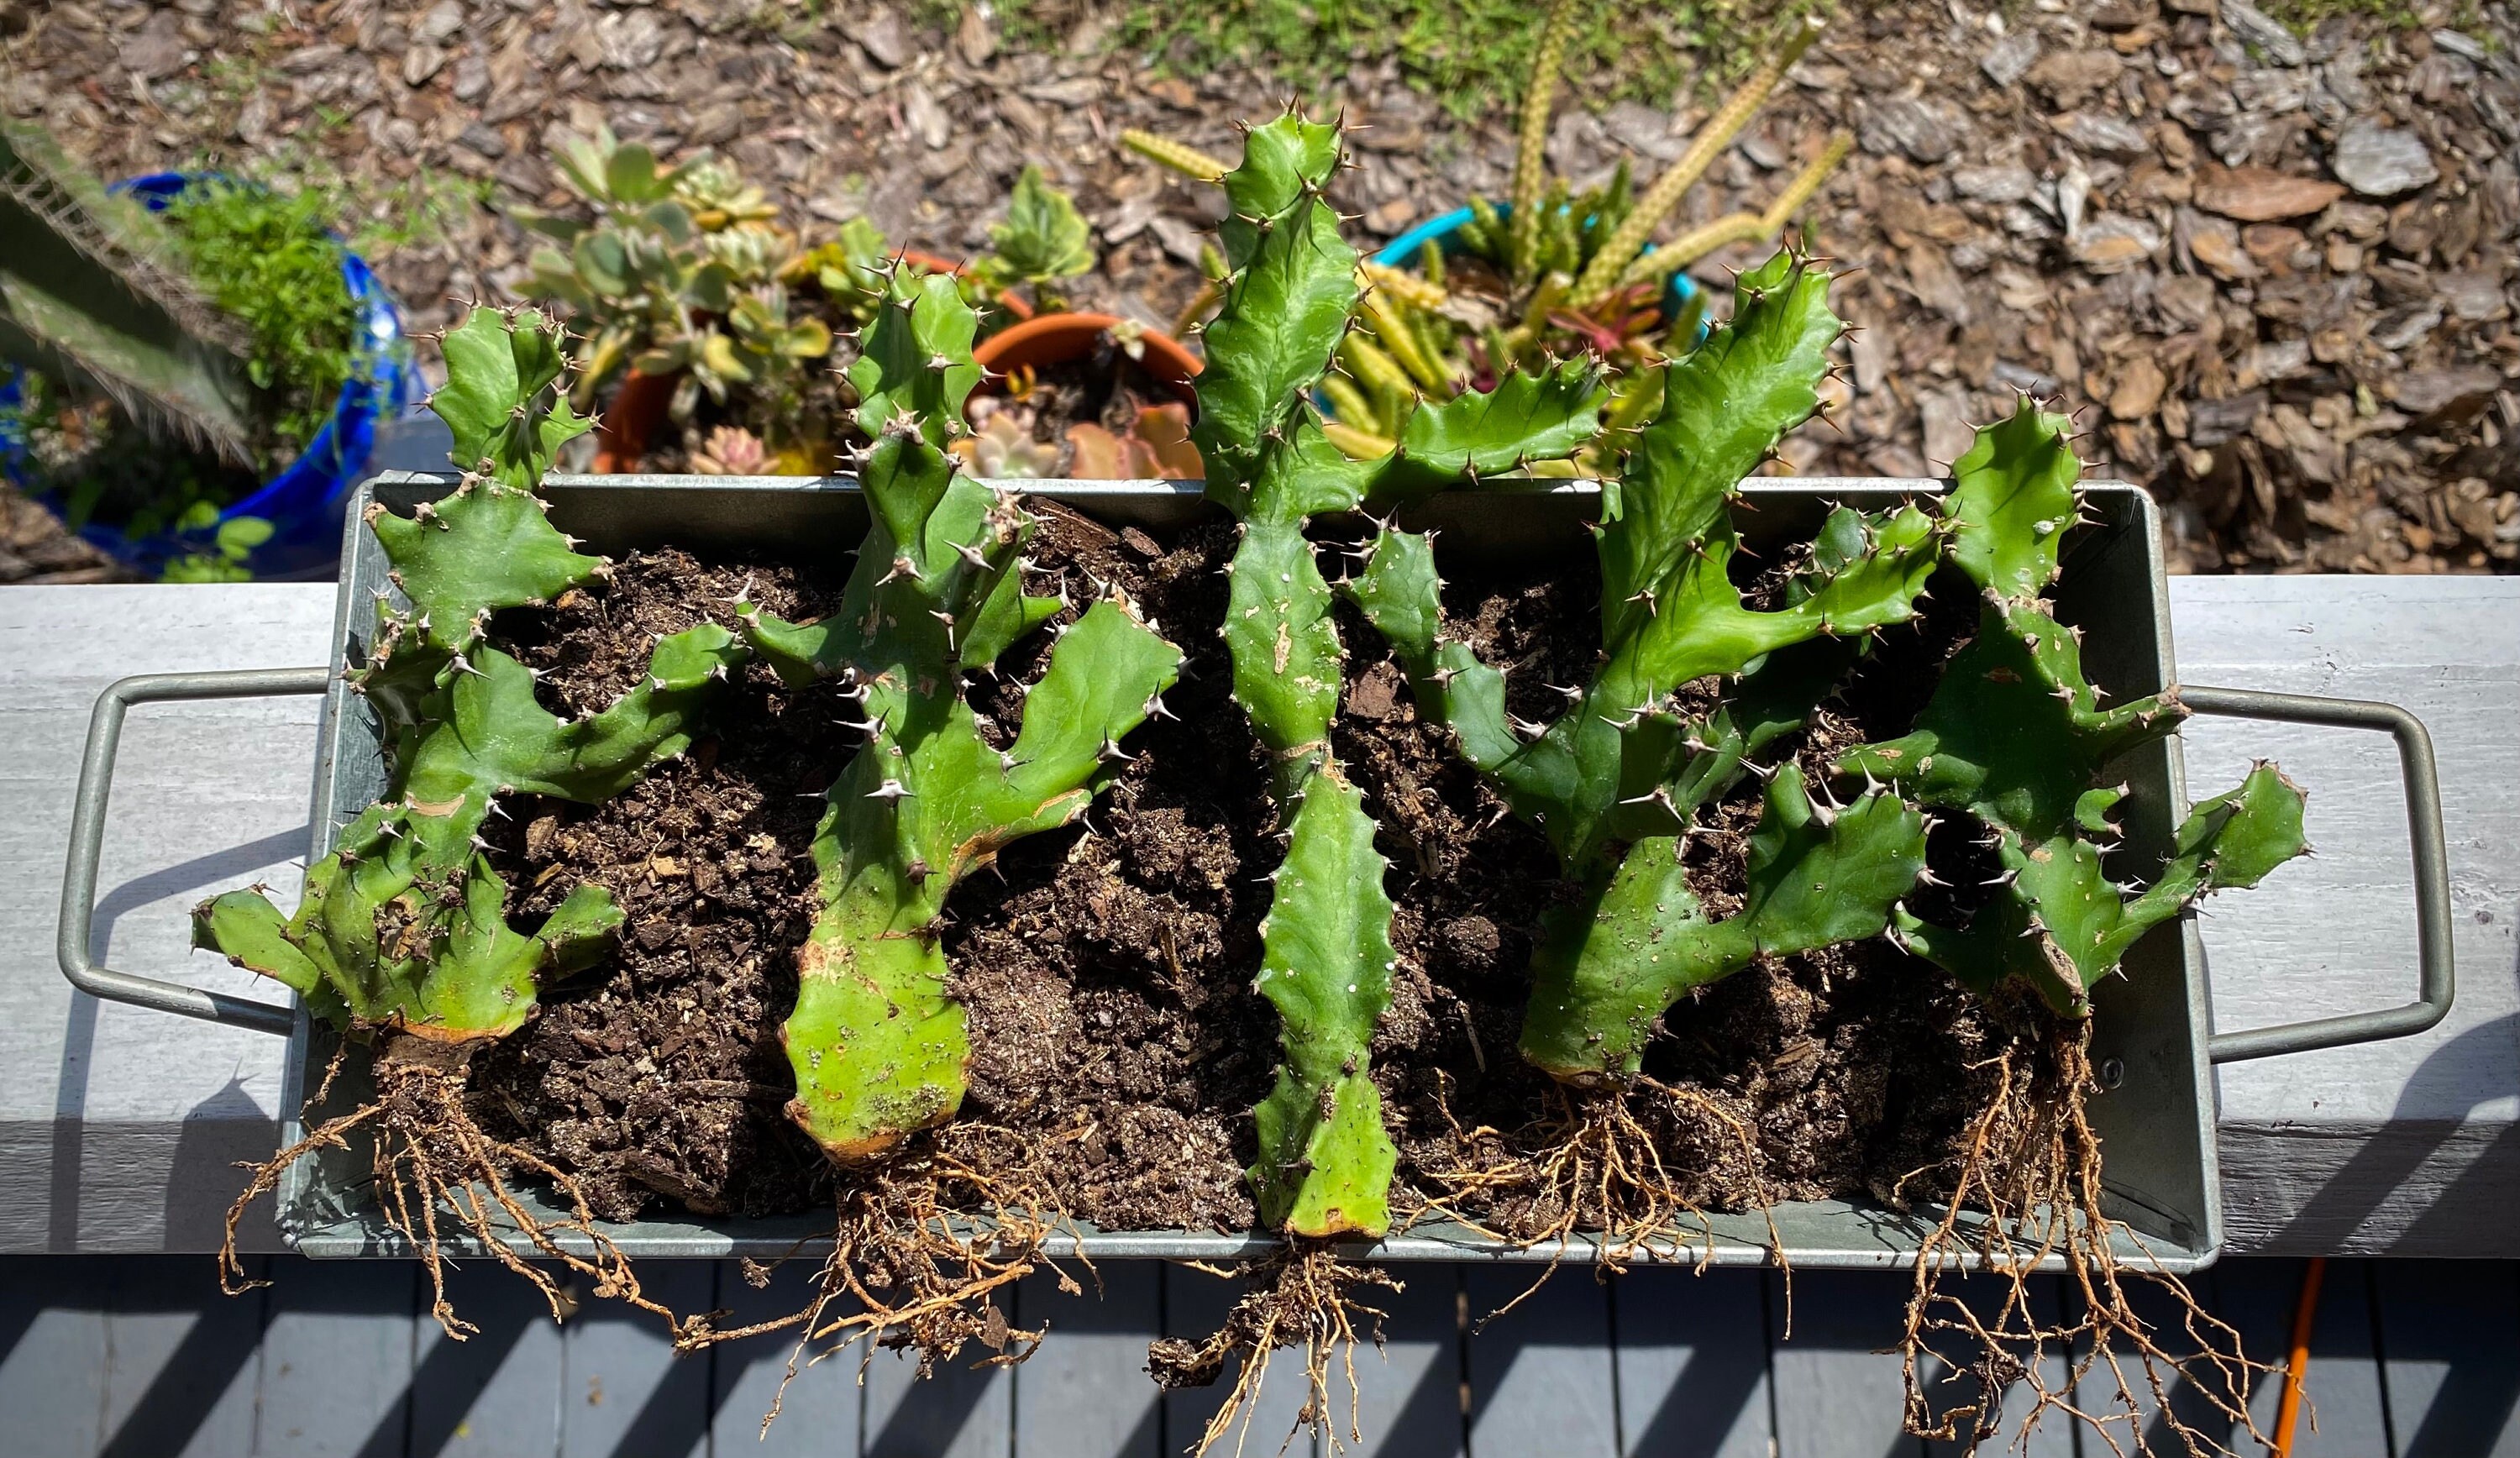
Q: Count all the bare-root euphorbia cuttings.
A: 5